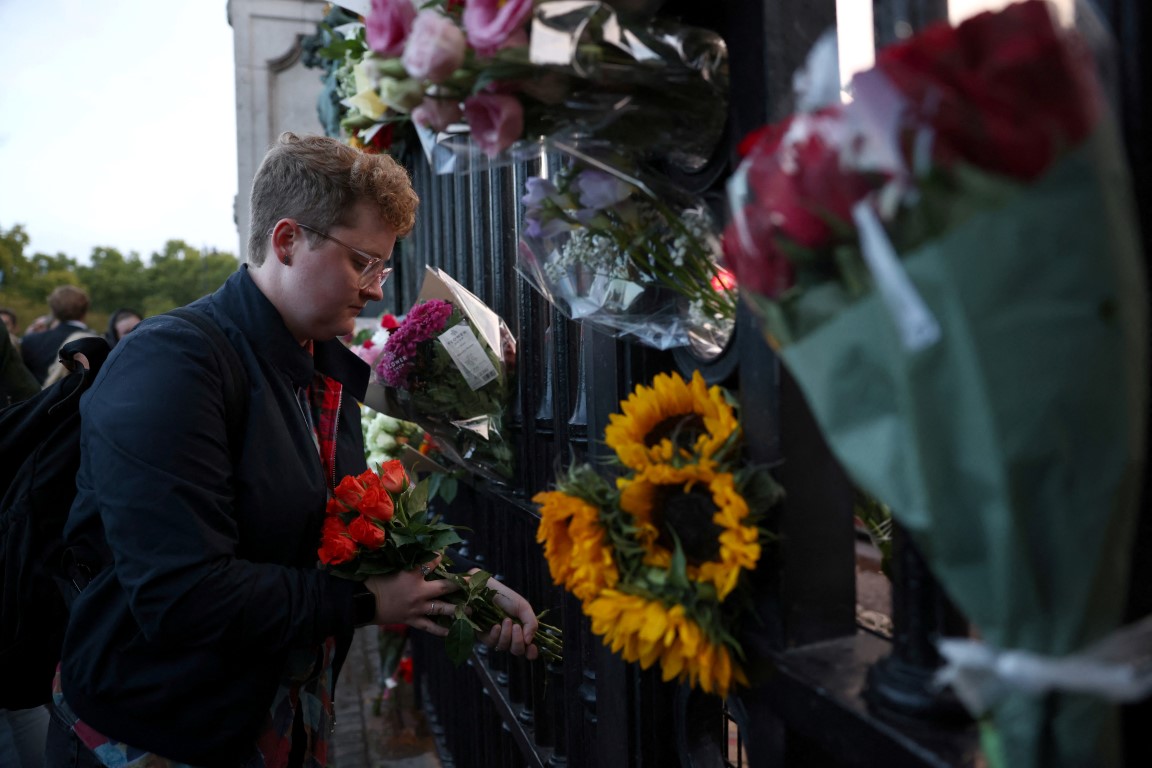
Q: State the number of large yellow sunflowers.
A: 4